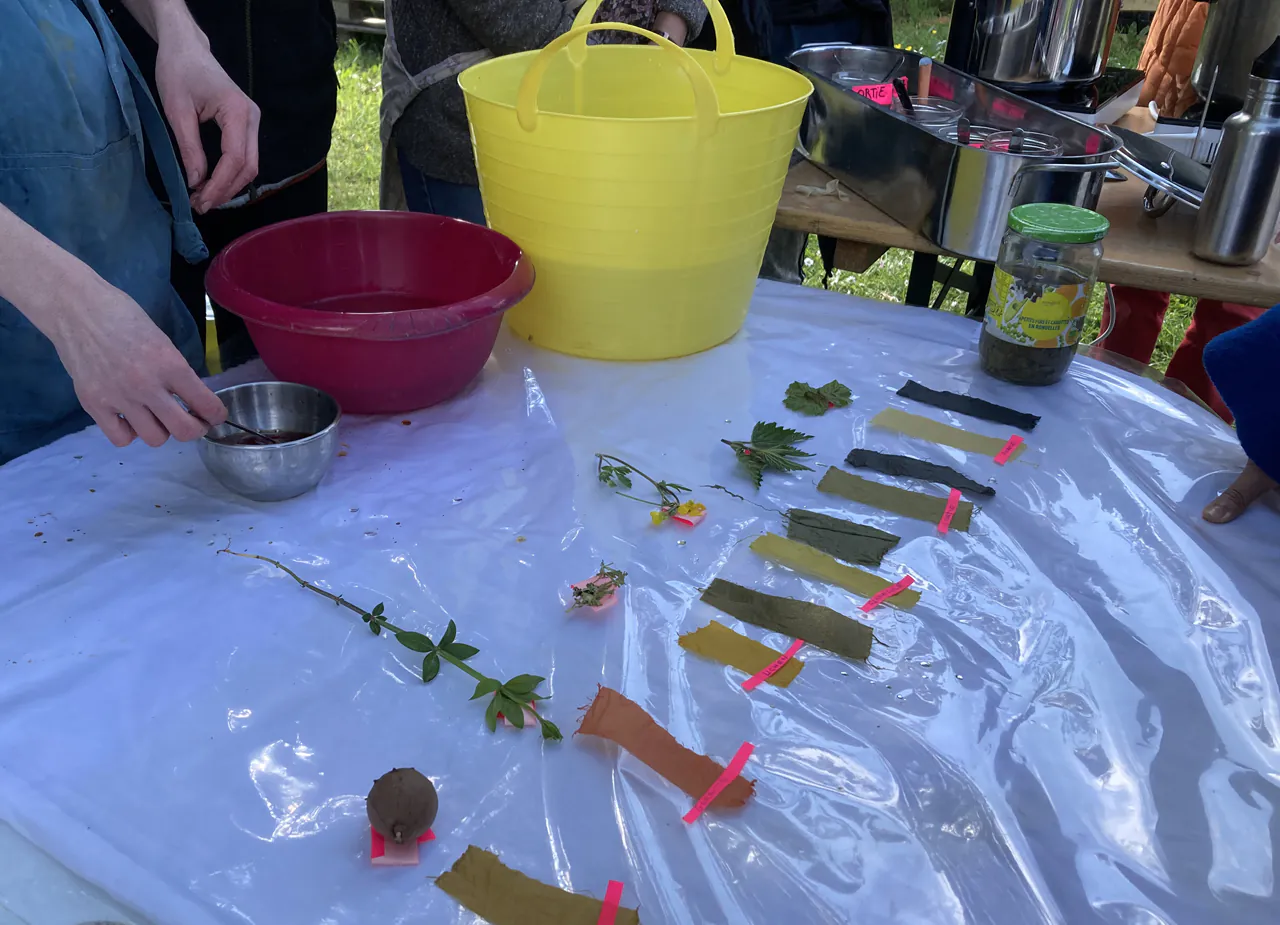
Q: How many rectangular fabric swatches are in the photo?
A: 10